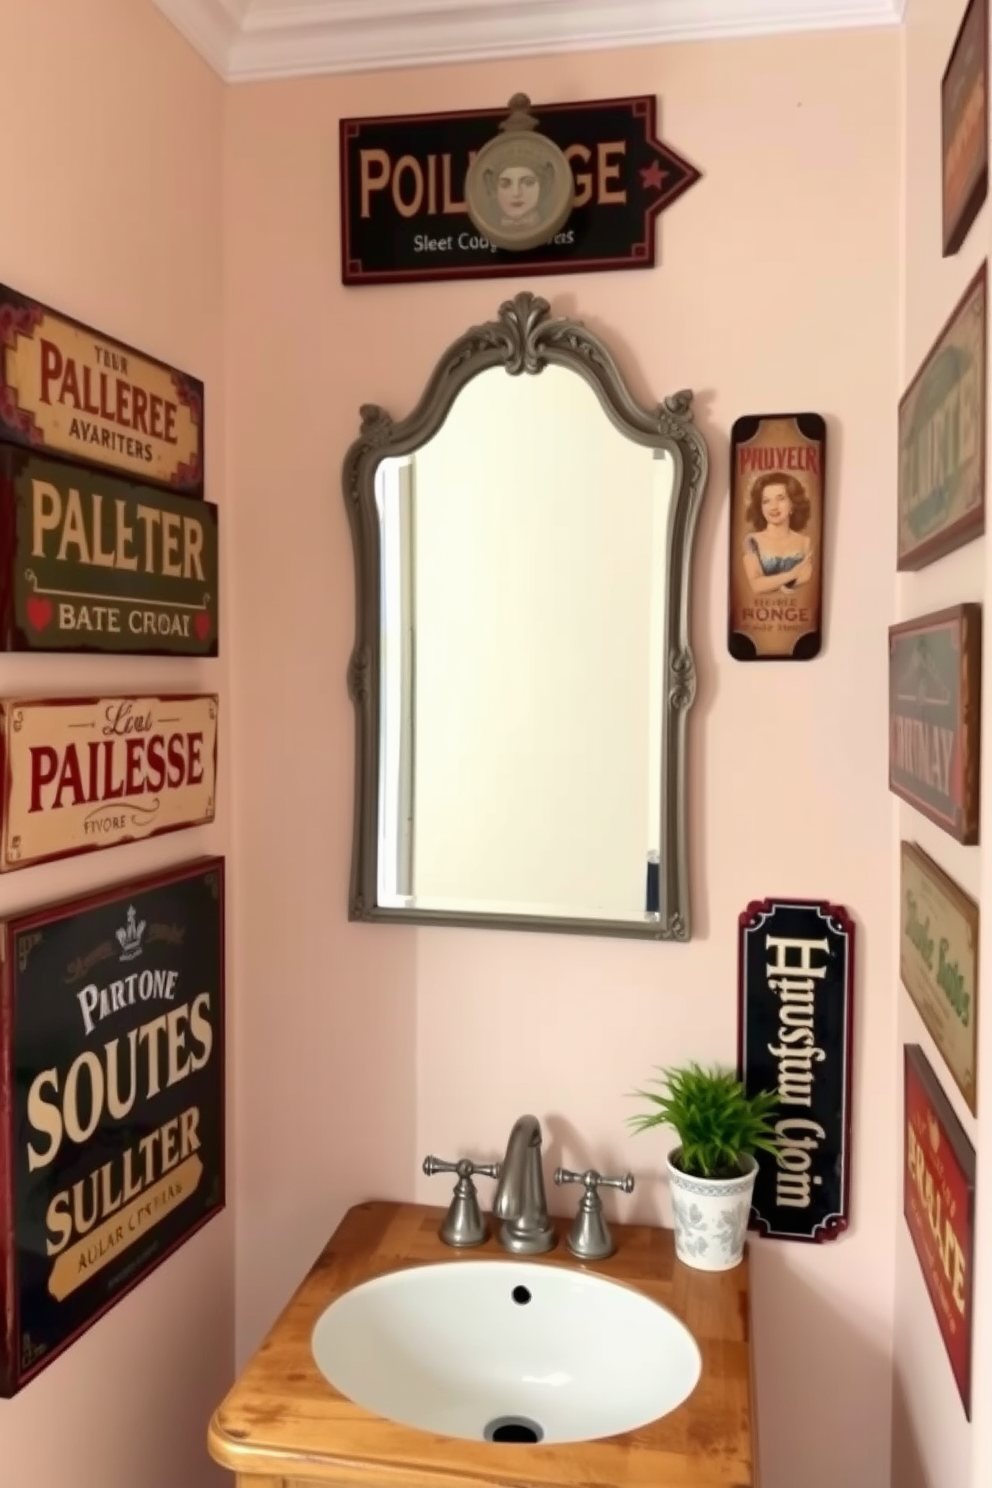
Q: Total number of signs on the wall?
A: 12